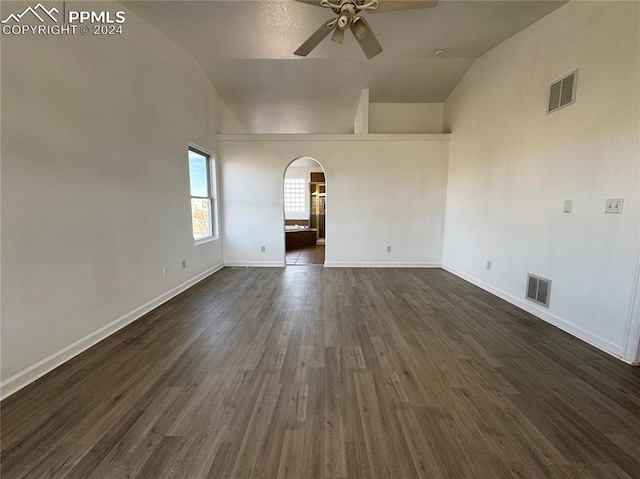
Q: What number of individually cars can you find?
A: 0